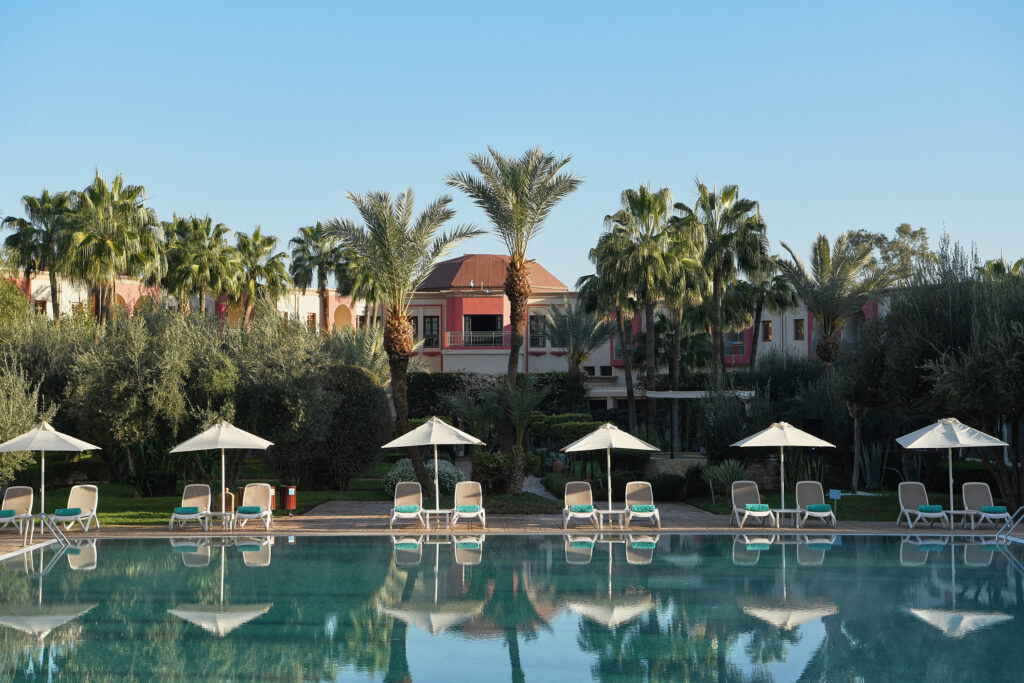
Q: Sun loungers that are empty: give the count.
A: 12